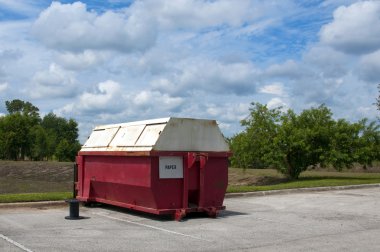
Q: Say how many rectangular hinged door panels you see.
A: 3